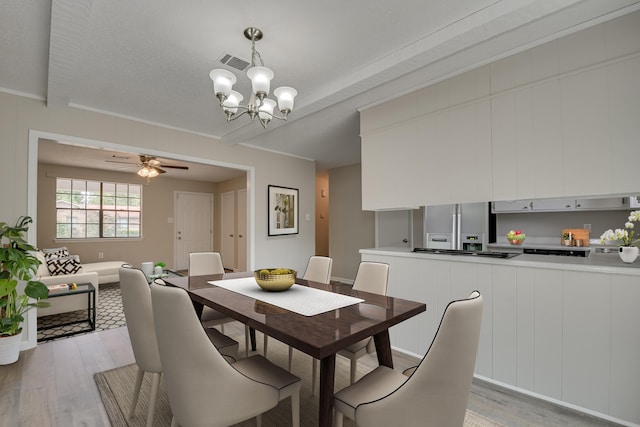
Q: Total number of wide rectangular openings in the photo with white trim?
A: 1